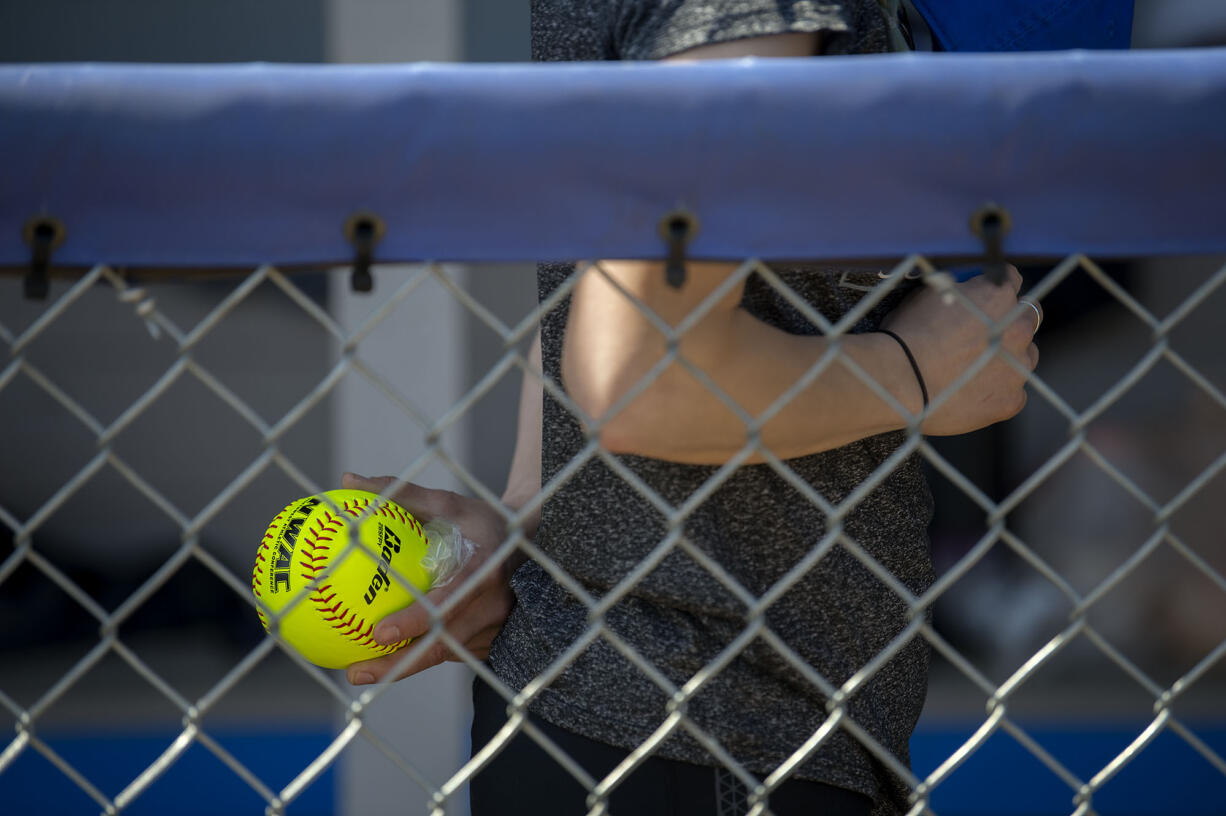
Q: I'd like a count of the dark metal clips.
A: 4